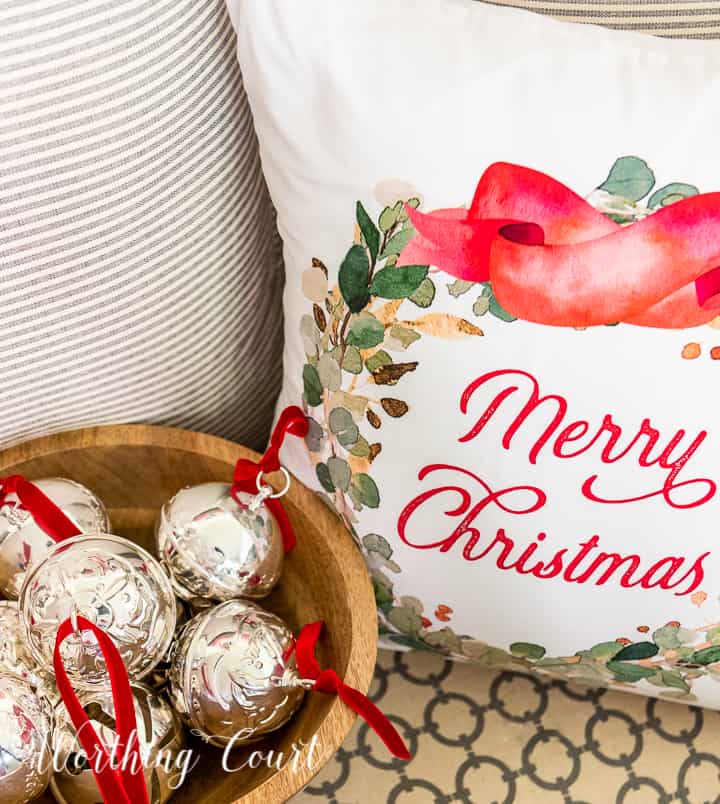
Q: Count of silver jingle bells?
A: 7